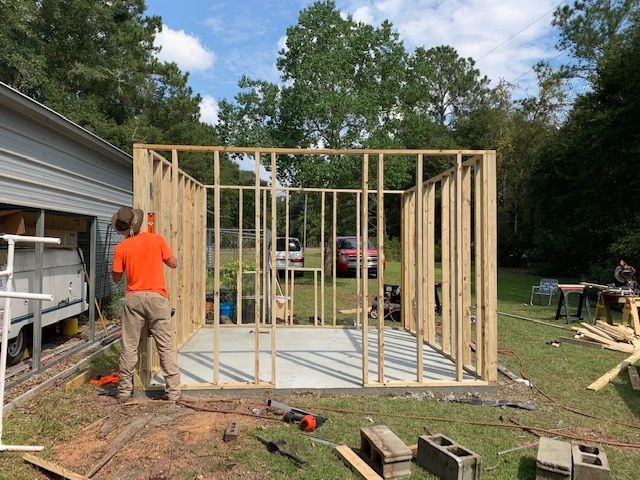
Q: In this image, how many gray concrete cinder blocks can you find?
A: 4